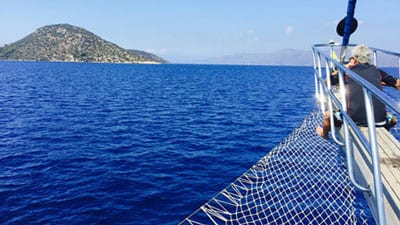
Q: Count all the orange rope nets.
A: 0